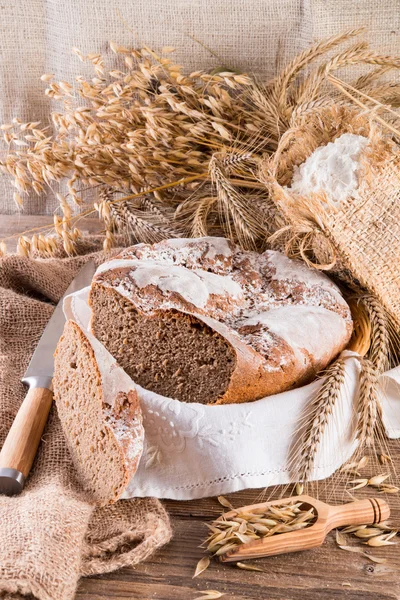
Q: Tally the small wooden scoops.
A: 1